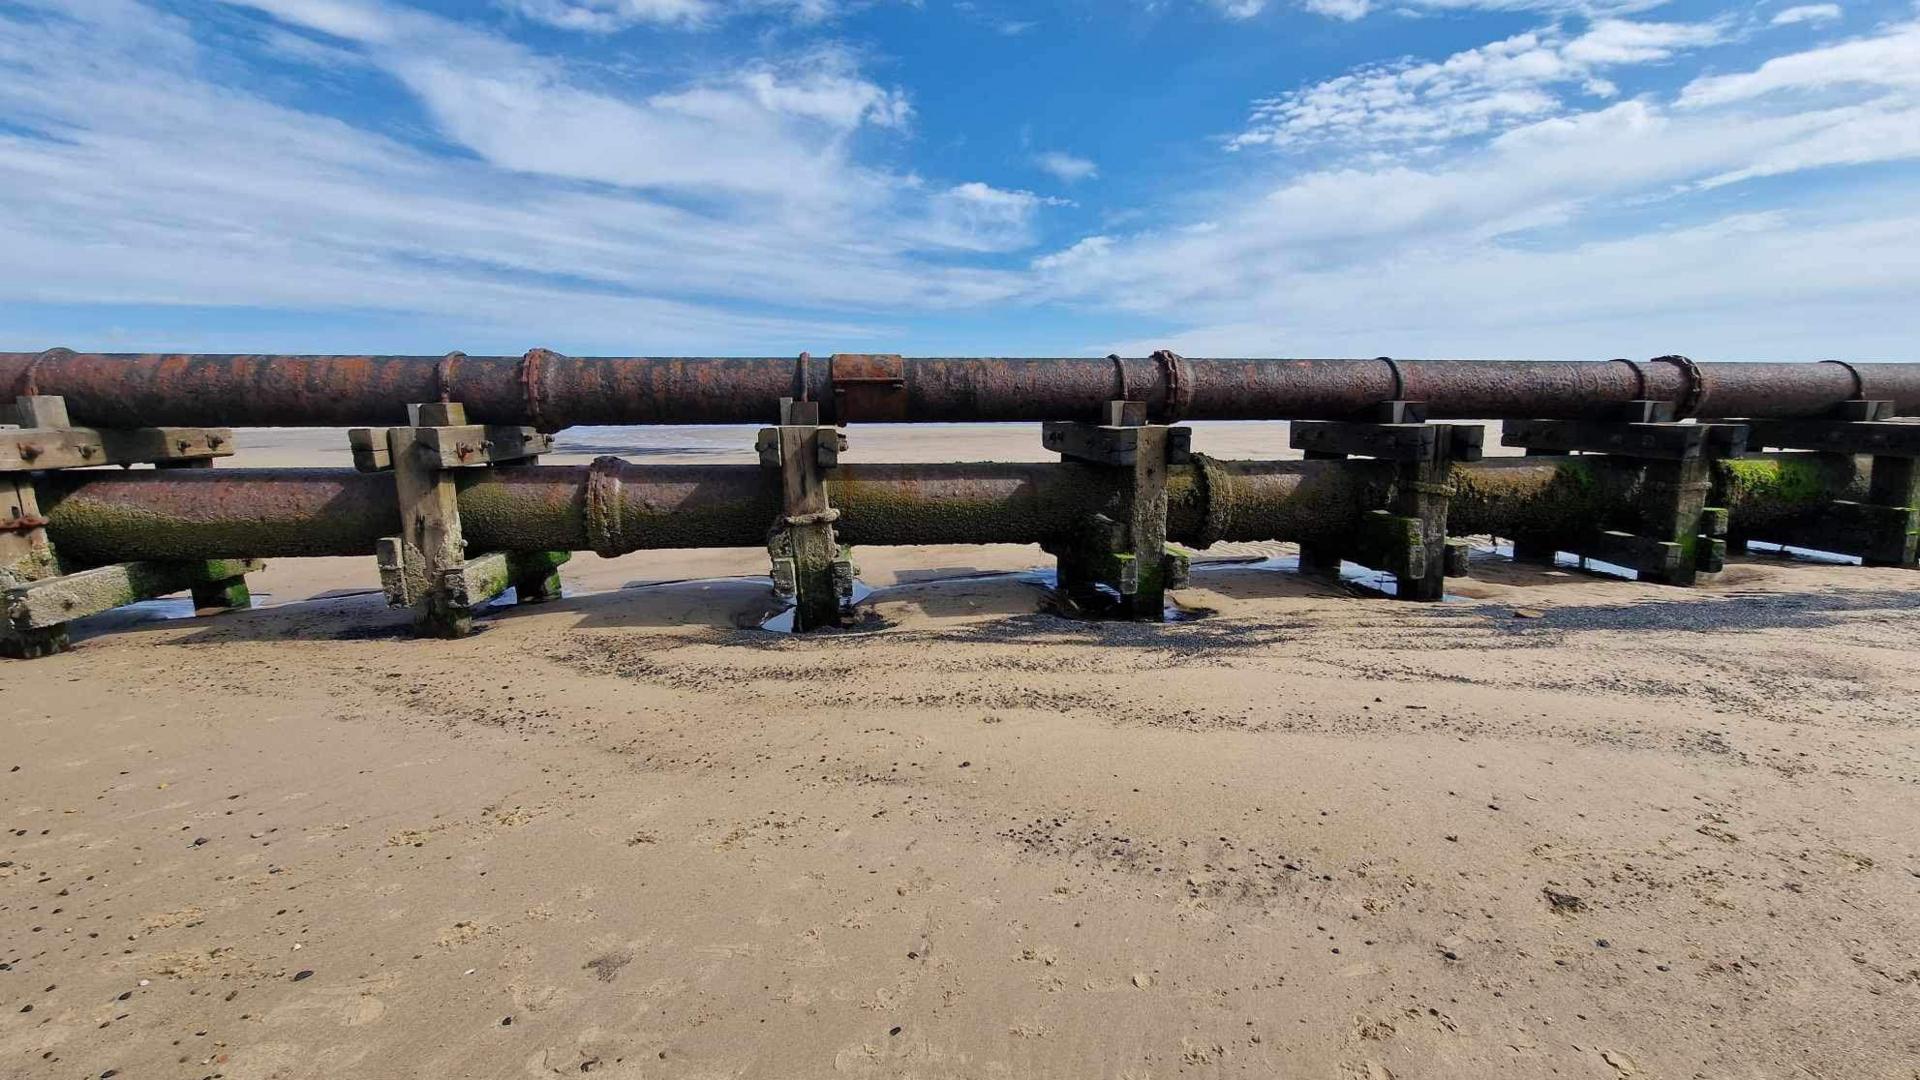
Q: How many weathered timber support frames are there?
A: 7